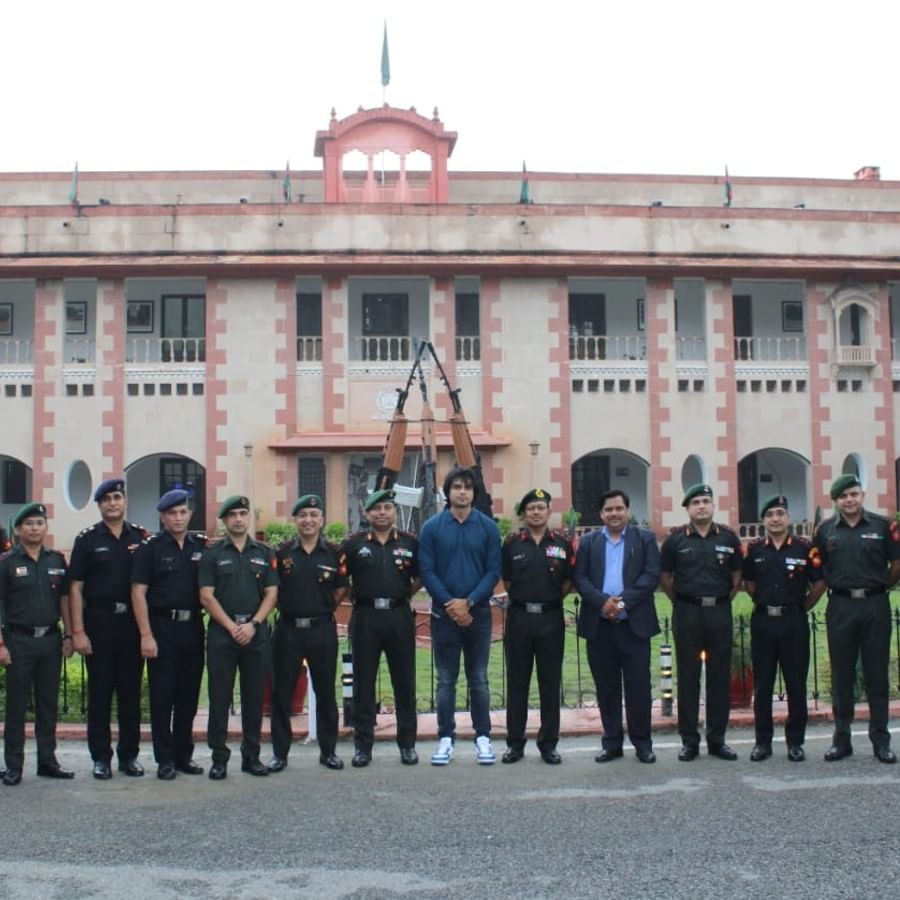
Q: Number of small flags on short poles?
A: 4